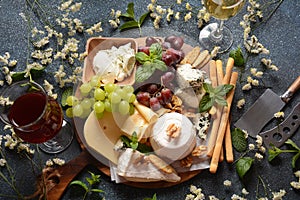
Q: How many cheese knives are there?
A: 2